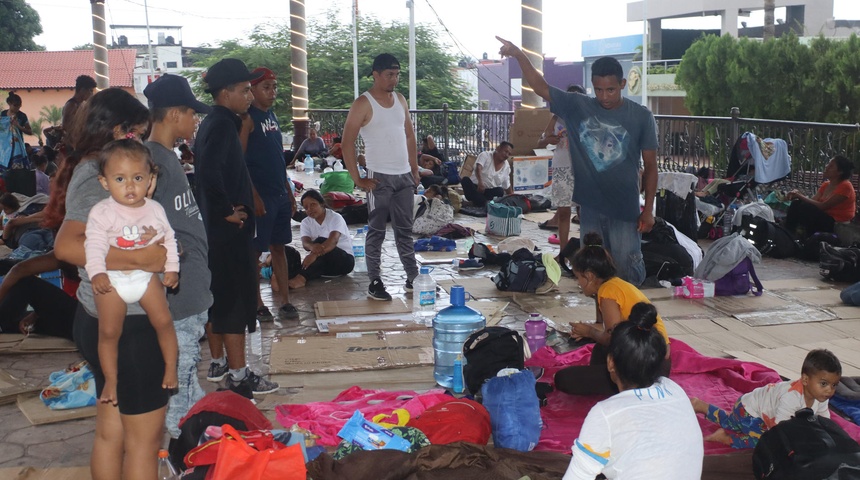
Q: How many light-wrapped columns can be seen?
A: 3